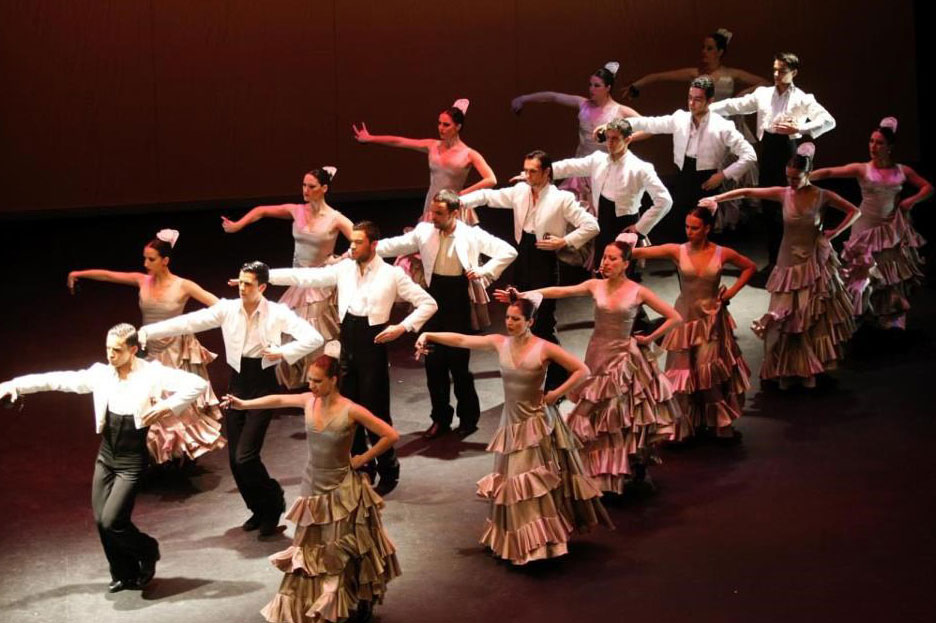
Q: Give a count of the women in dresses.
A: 11